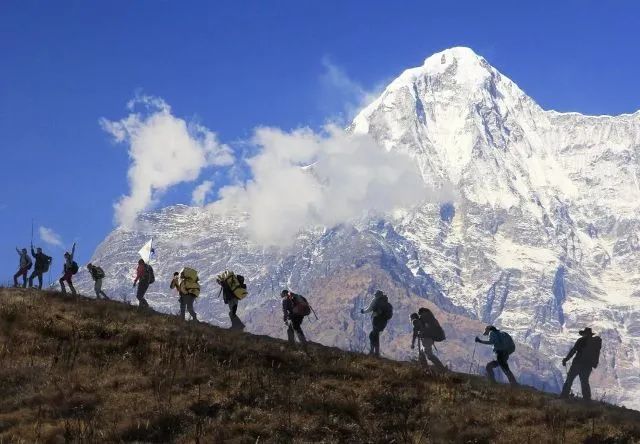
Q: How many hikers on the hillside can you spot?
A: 12